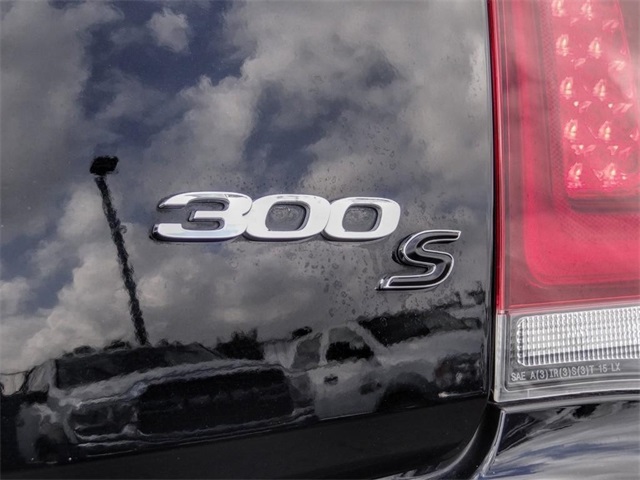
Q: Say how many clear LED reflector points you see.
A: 10